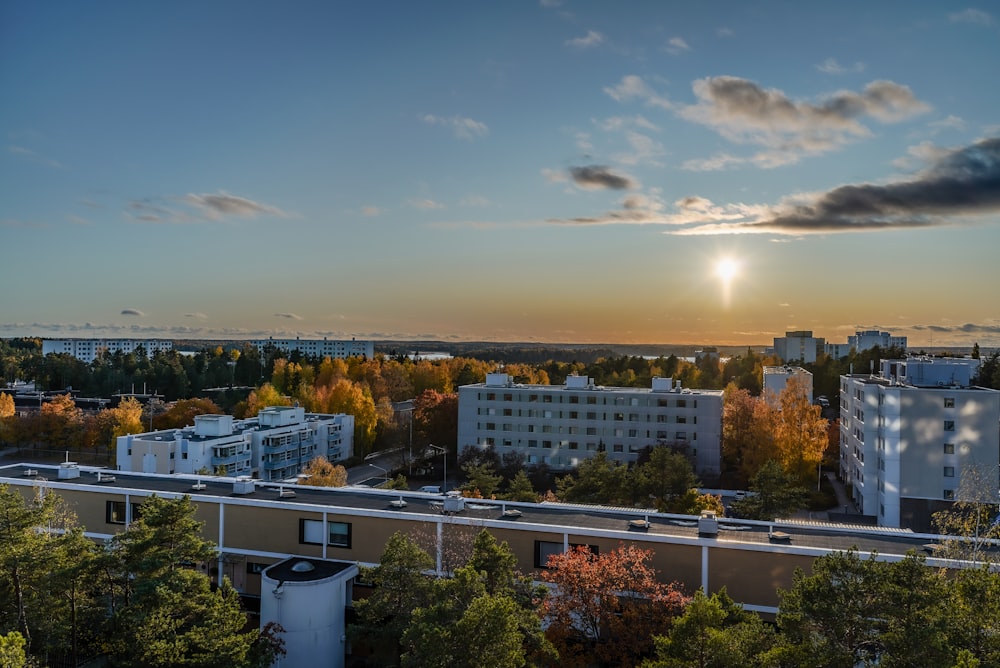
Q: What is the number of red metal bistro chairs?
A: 0